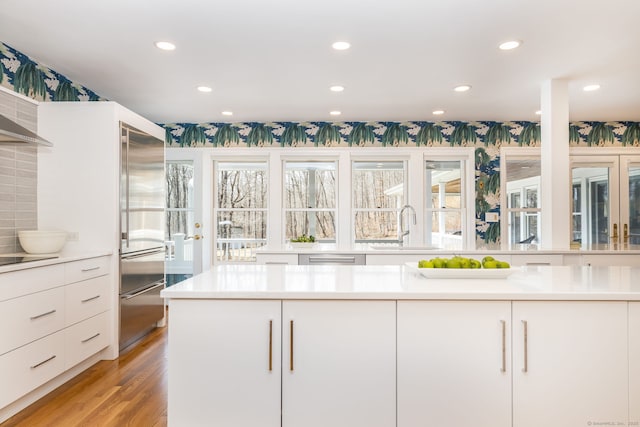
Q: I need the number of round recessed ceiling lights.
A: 11